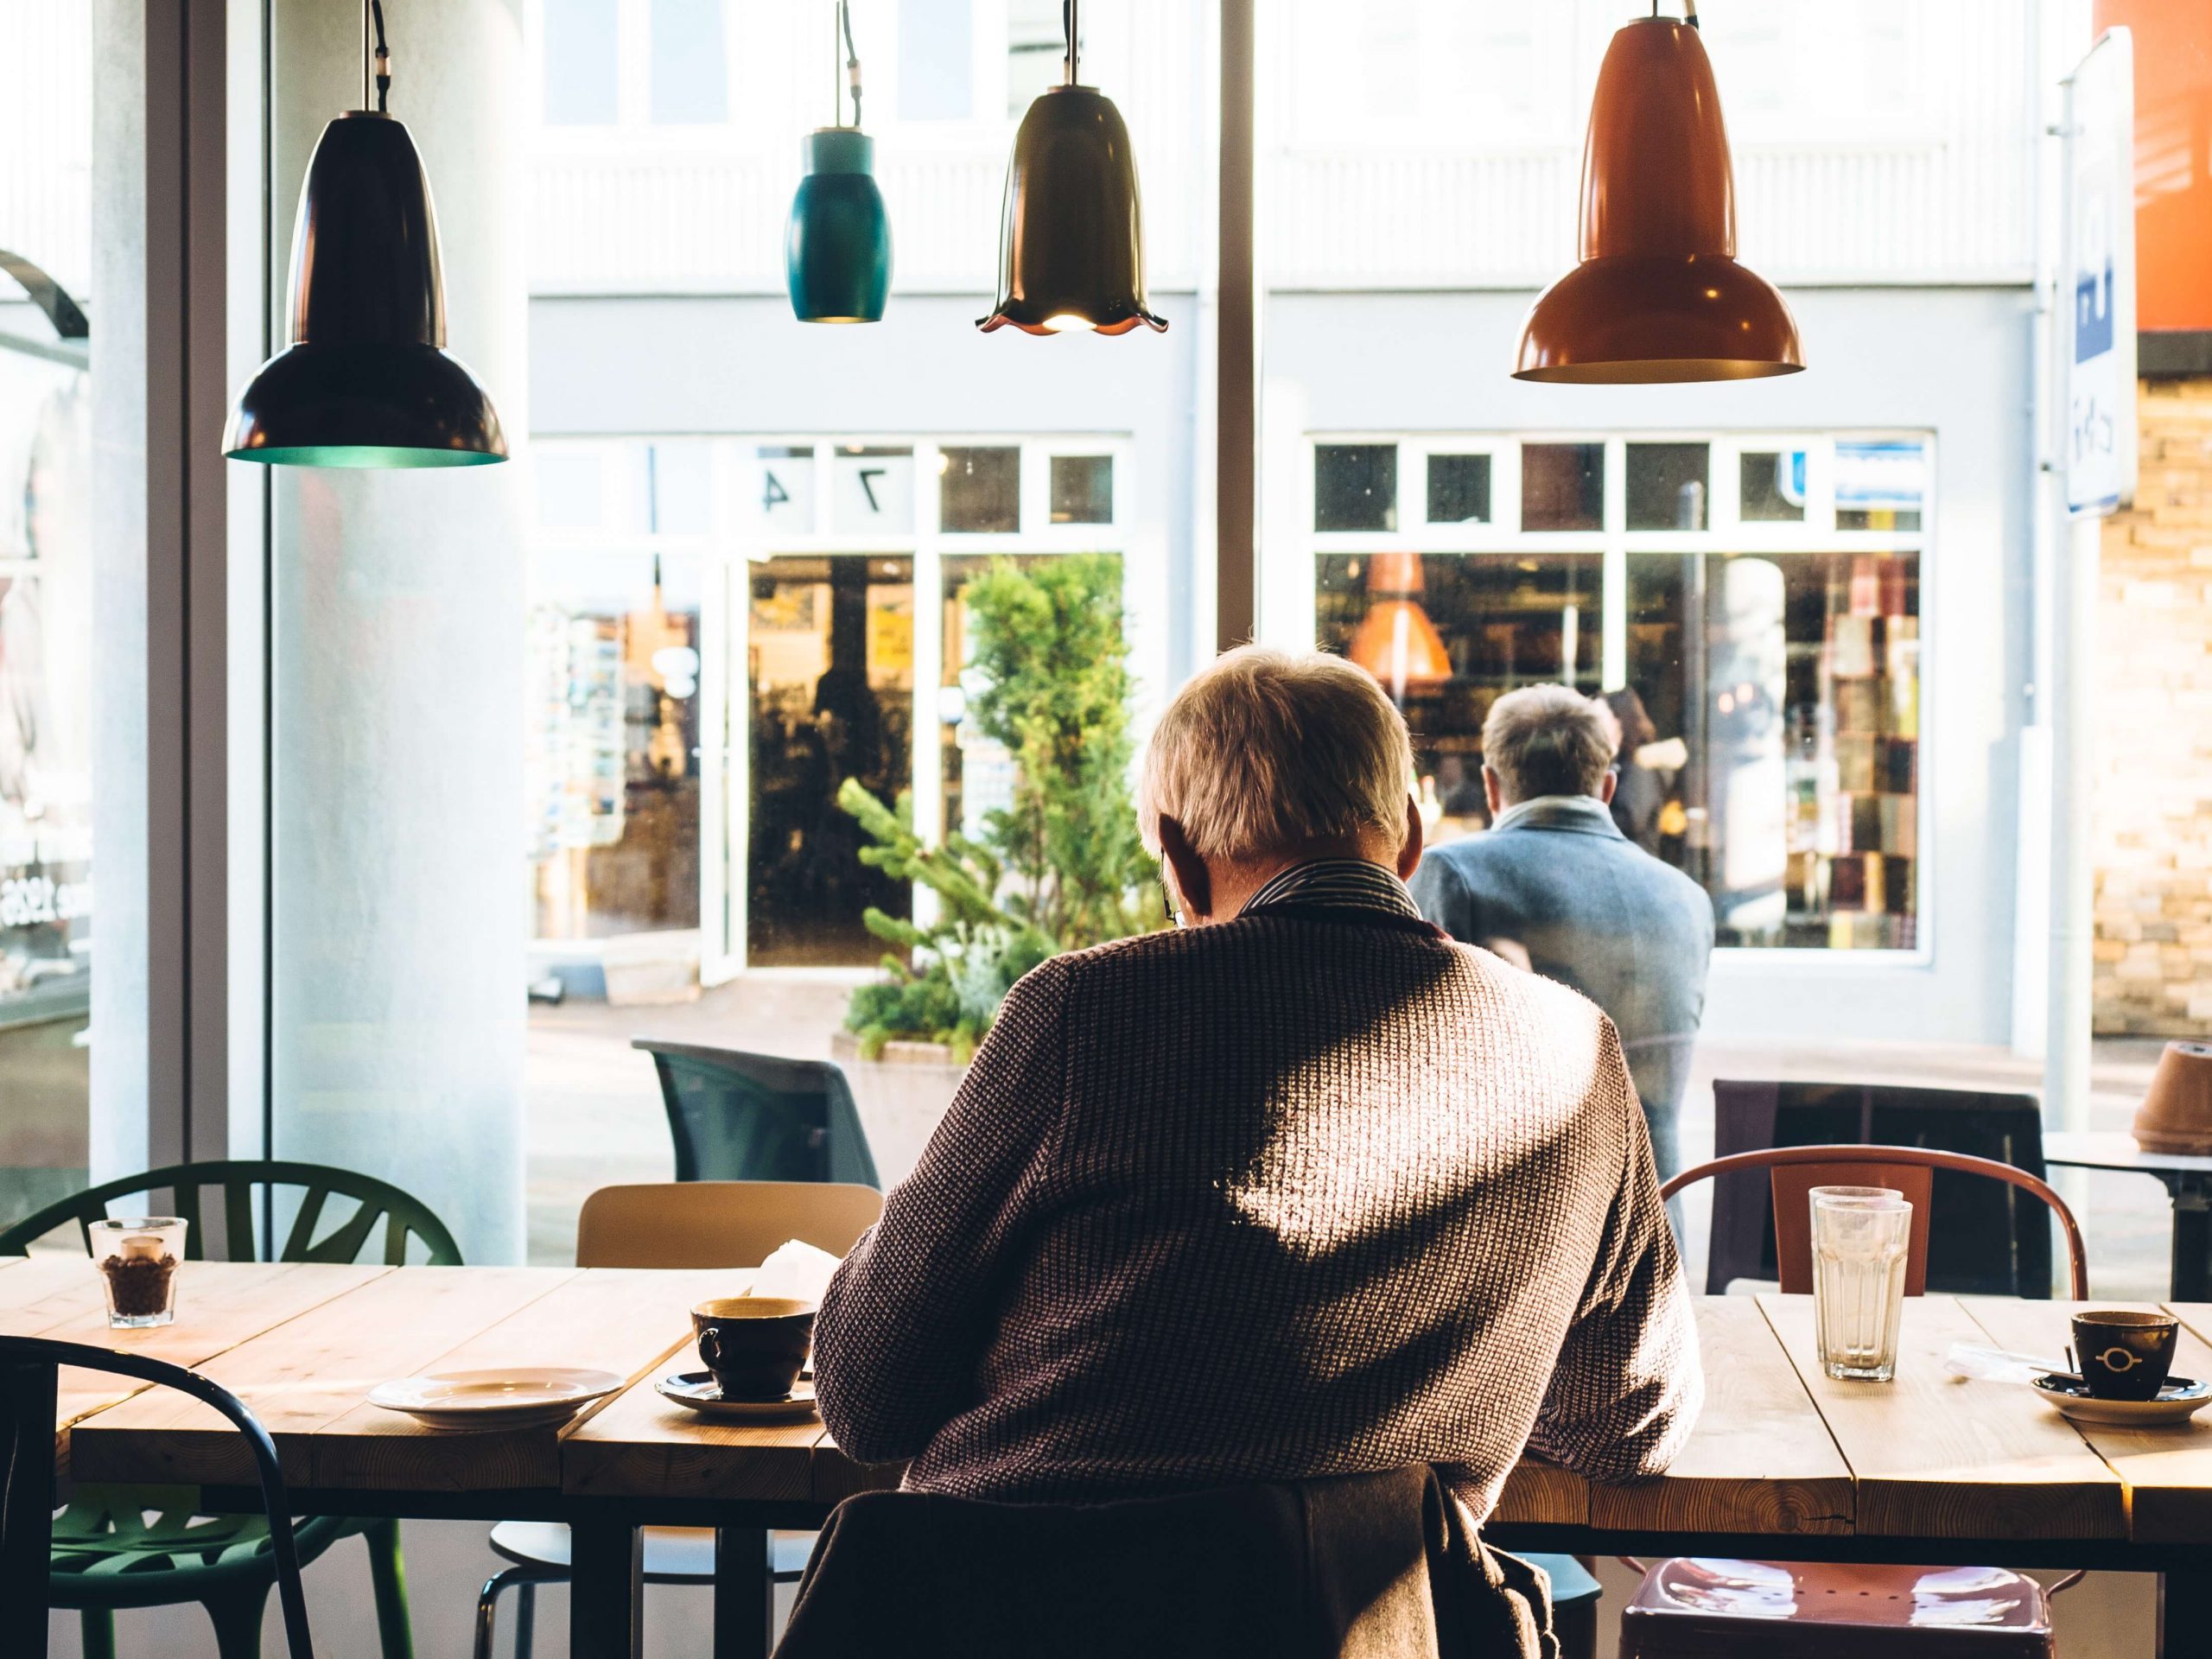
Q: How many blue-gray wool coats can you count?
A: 1